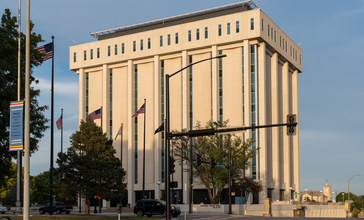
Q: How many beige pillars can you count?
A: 11